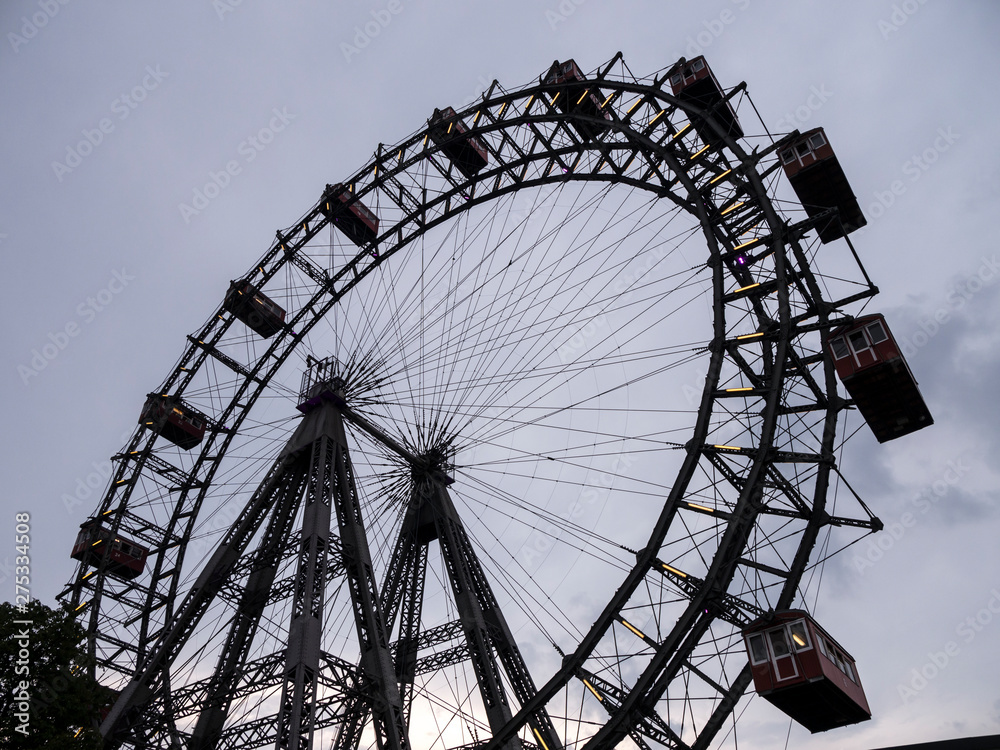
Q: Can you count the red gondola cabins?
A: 10